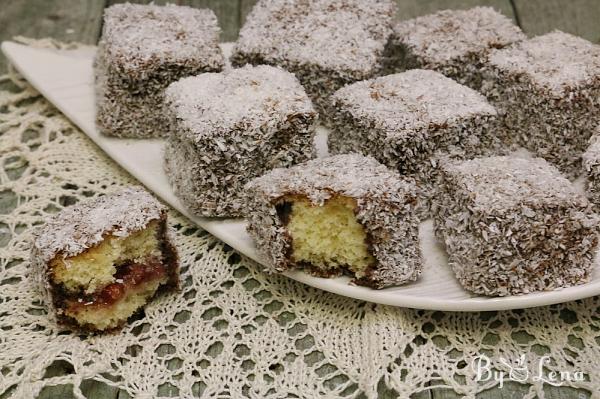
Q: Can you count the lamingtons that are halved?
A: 2